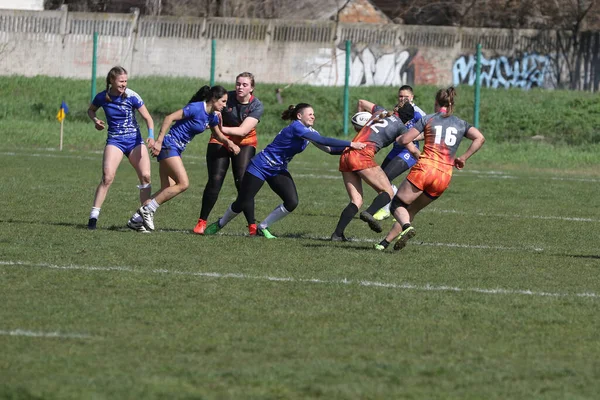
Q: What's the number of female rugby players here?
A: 7